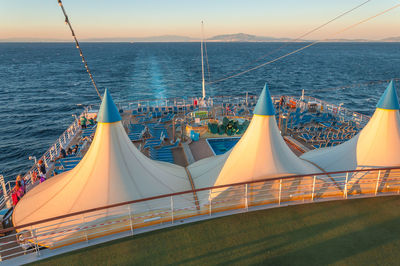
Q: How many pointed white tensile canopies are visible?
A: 3